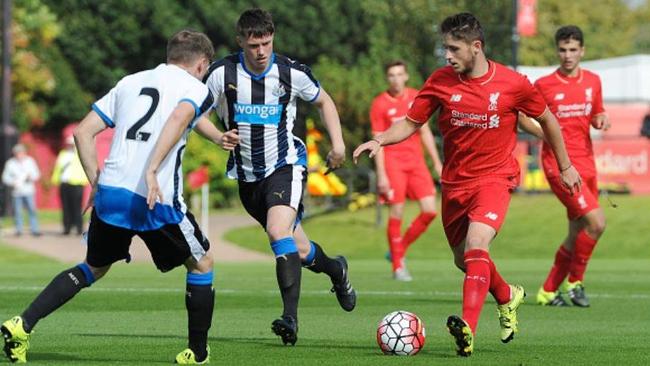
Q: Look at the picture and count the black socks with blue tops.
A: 4